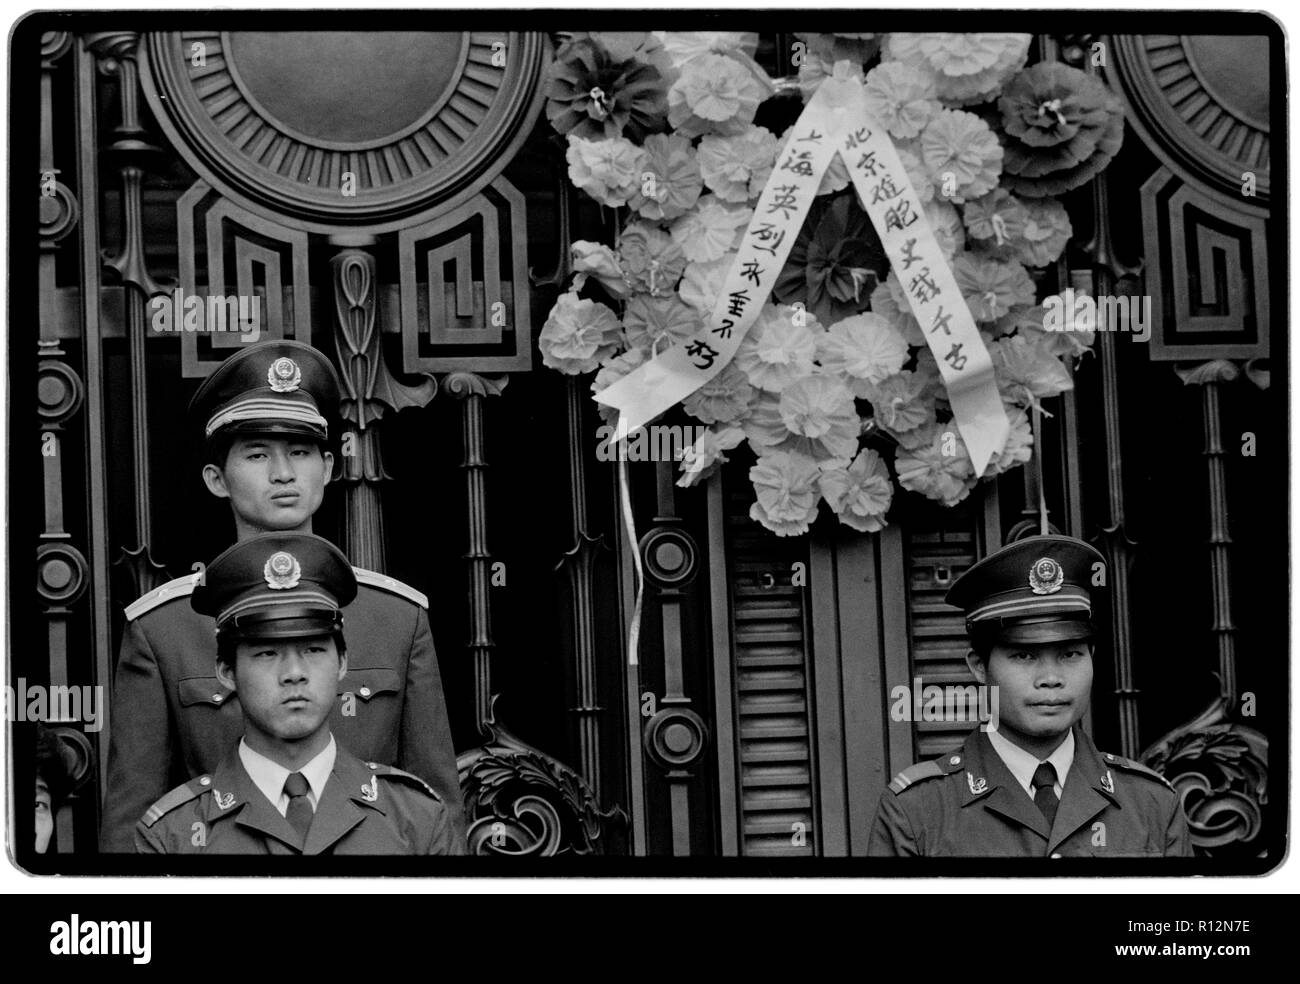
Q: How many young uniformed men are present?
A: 3